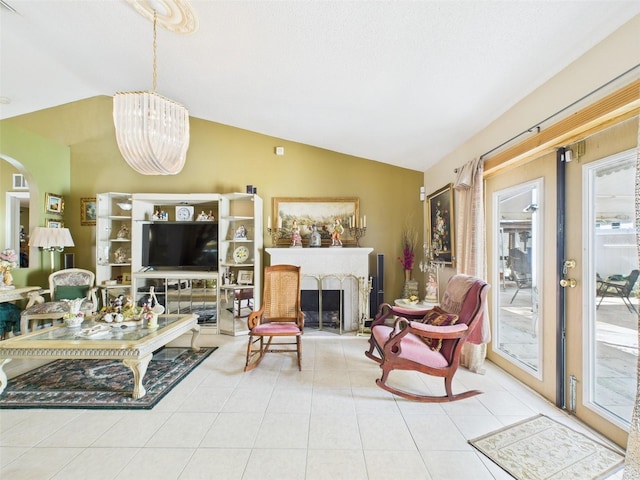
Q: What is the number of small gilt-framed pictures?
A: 3